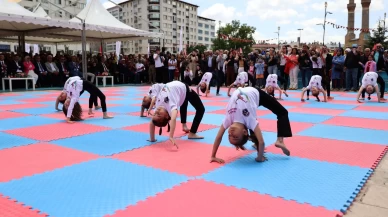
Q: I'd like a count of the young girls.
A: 10